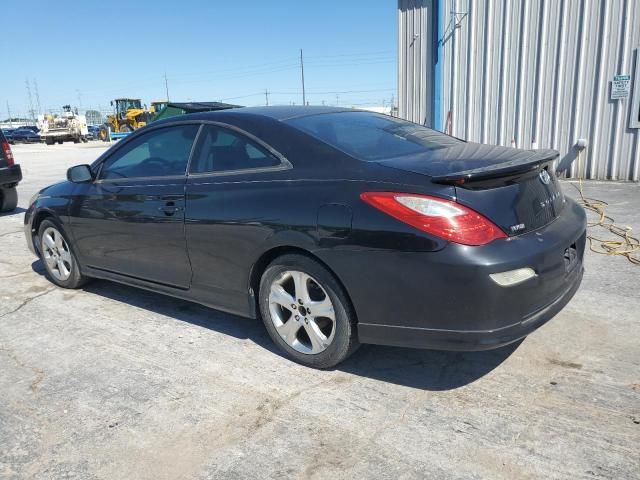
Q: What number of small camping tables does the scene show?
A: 0